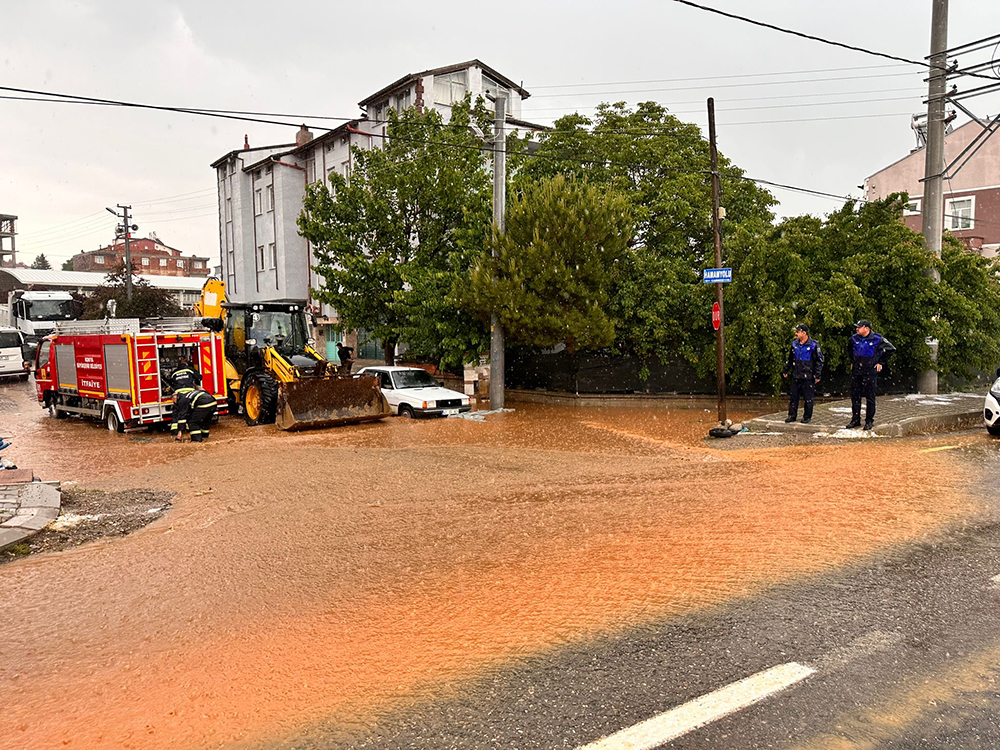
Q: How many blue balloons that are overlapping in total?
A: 0